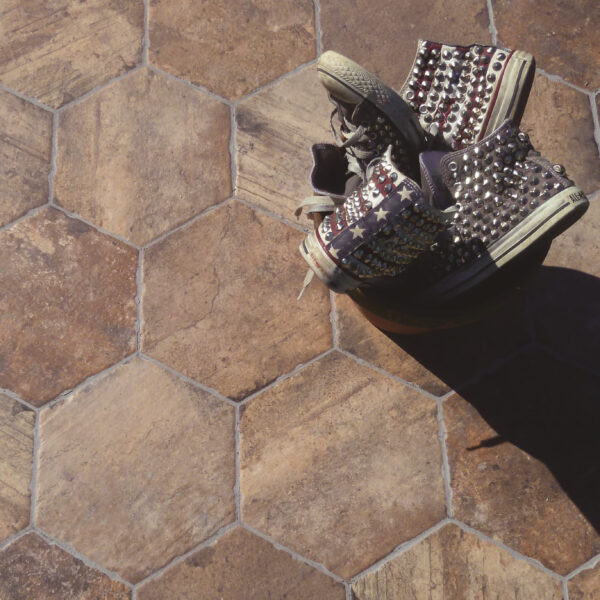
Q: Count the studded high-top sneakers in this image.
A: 4